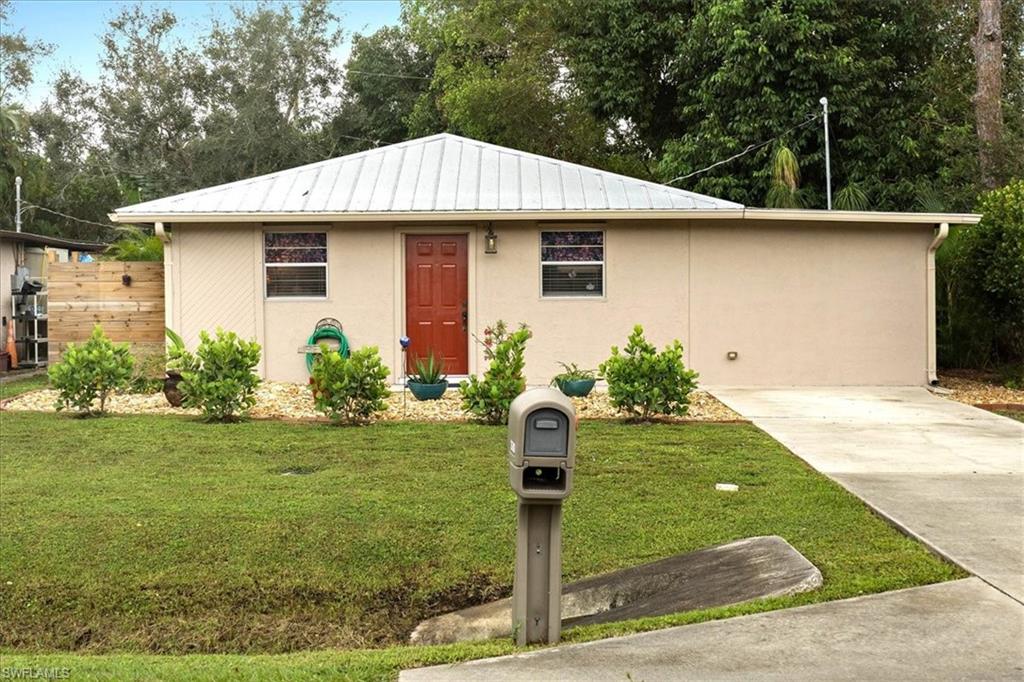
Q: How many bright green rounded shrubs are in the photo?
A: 5